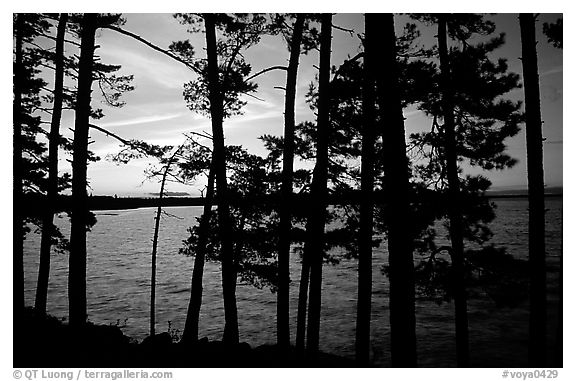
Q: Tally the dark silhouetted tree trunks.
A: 13